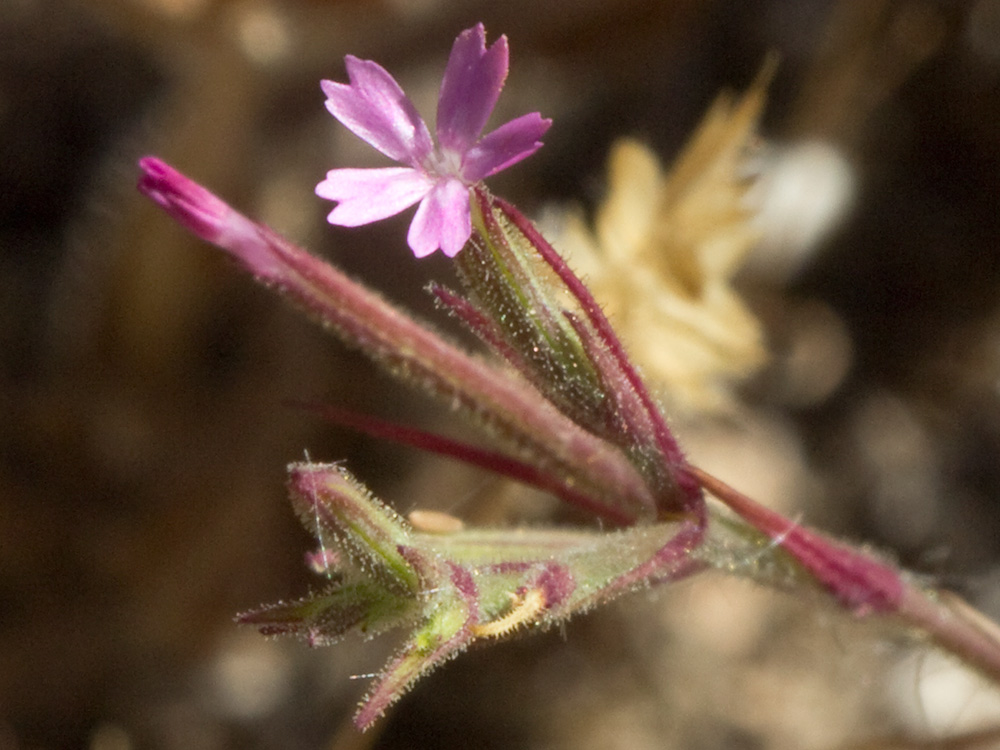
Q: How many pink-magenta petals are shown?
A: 5